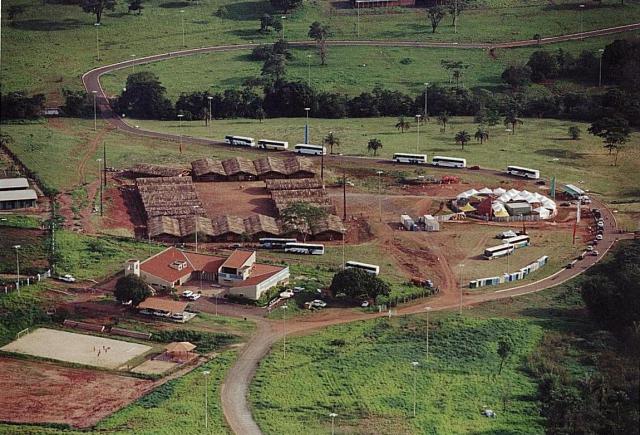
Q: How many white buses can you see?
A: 11